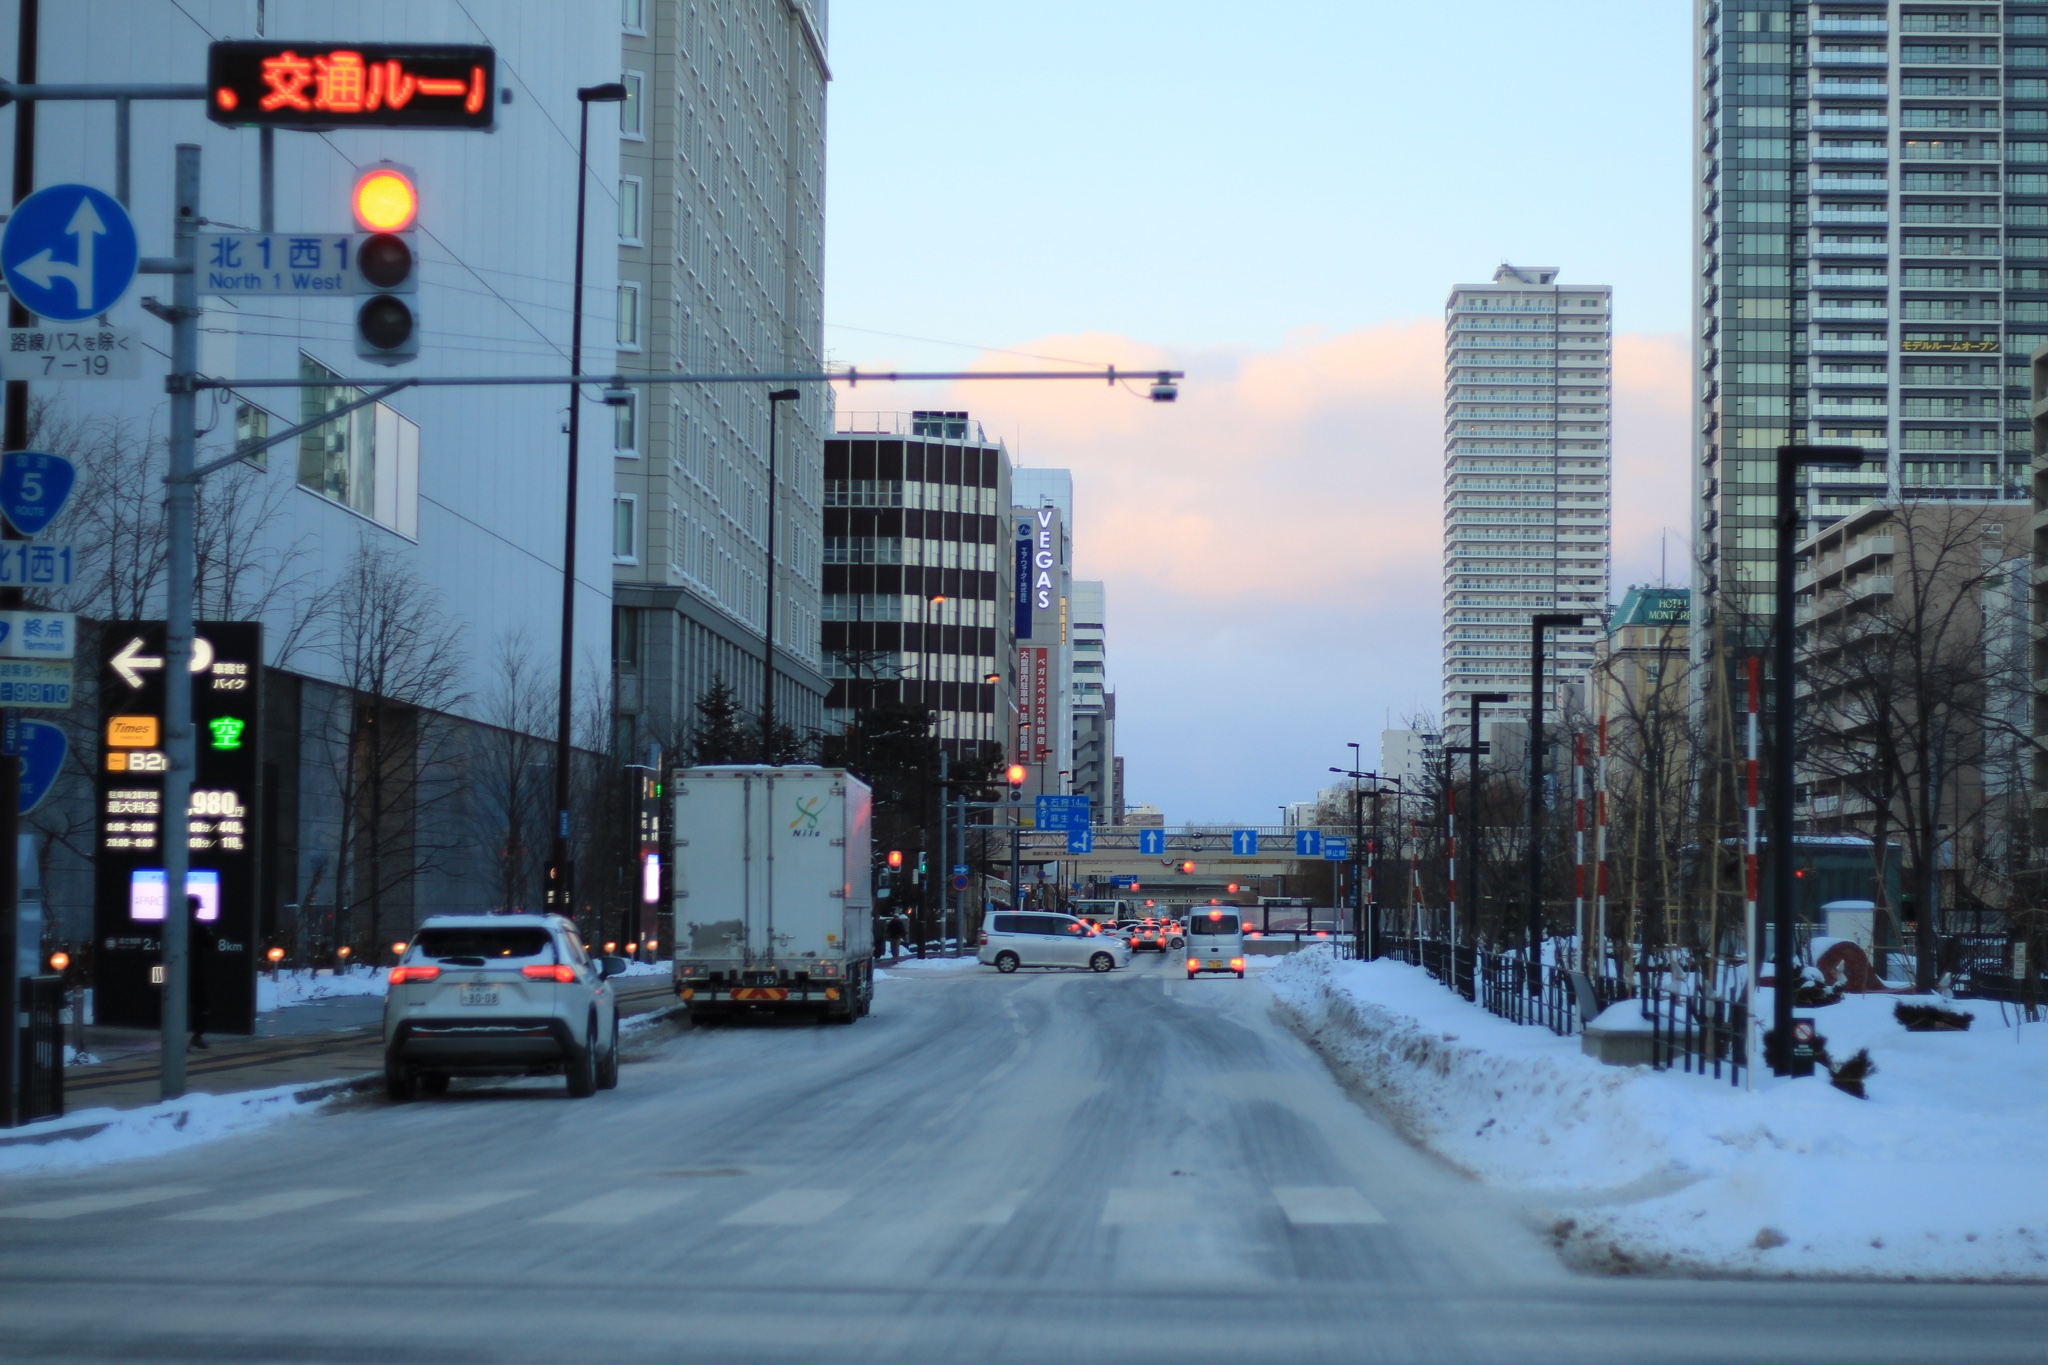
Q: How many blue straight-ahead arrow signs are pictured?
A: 3